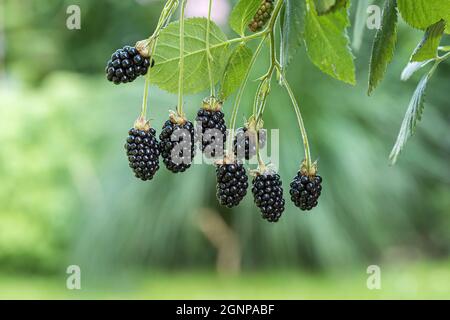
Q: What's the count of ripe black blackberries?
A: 8